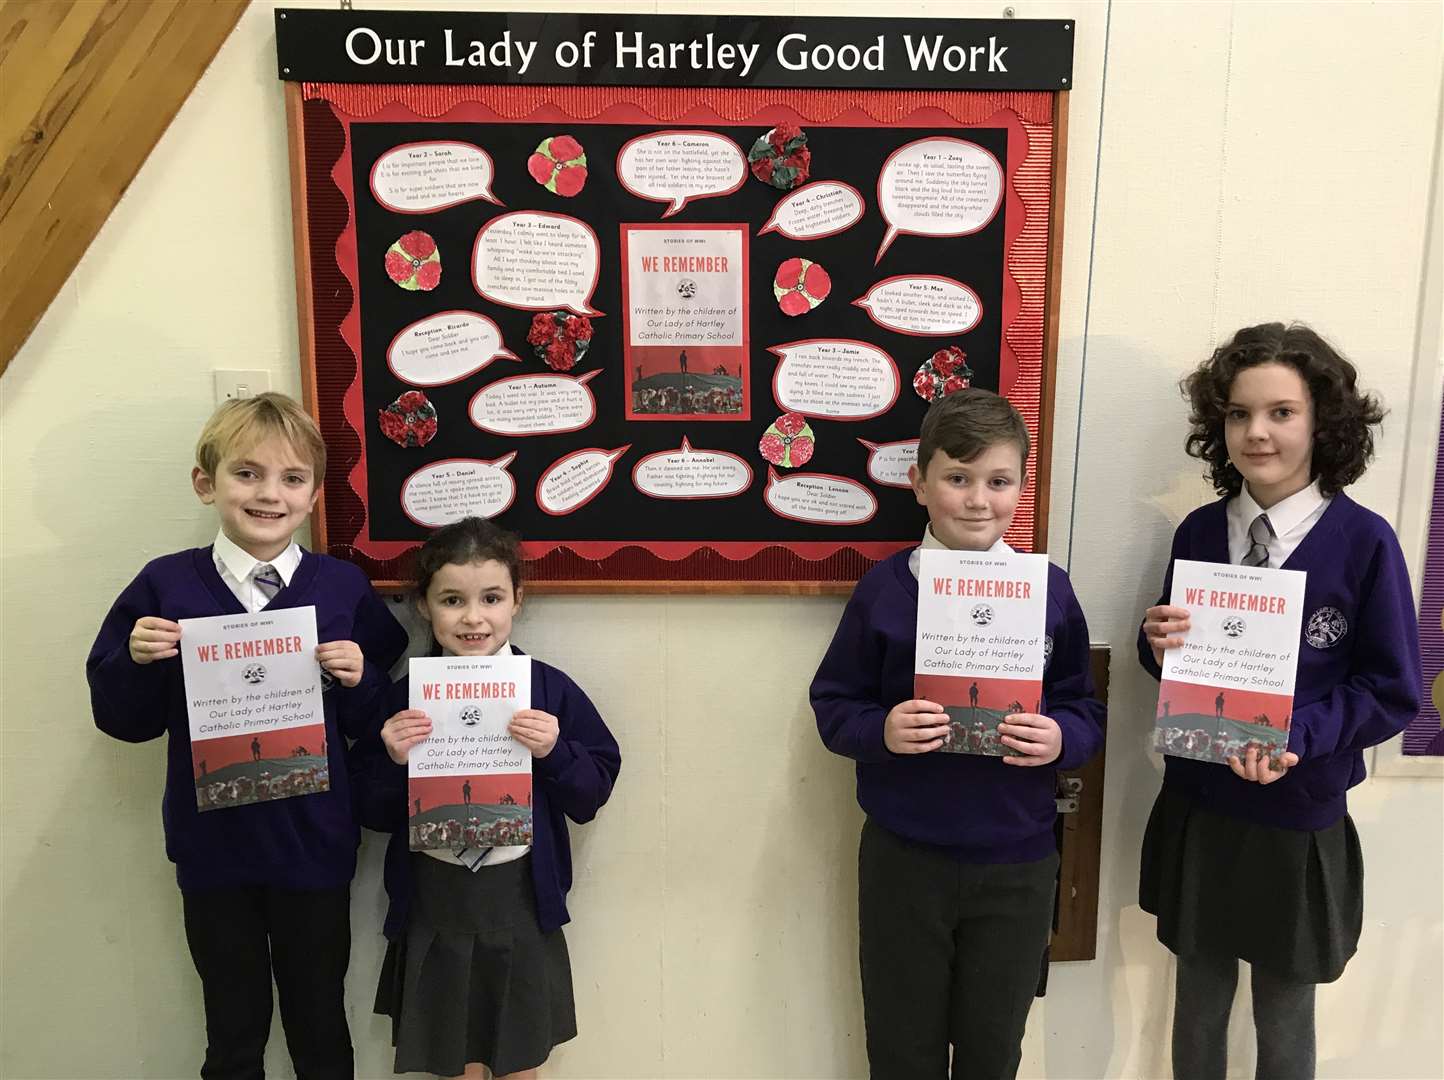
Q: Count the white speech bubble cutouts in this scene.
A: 14